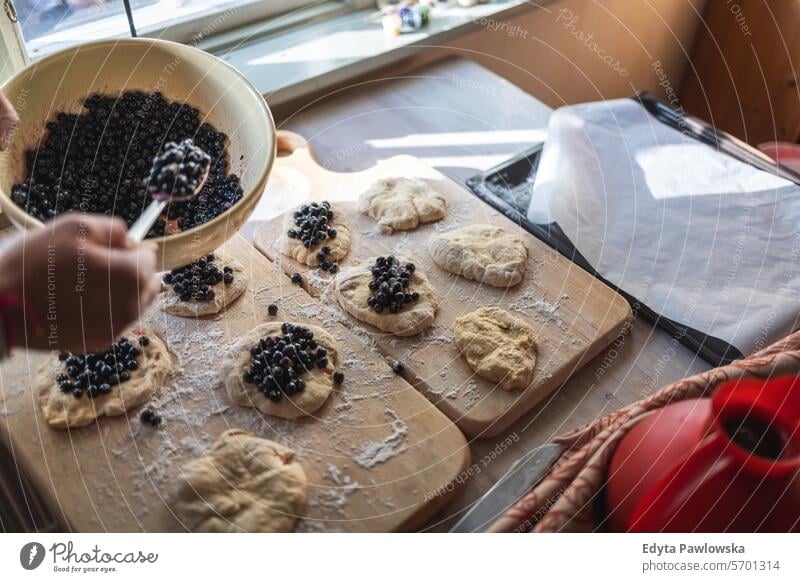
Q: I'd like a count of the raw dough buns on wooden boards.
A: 9